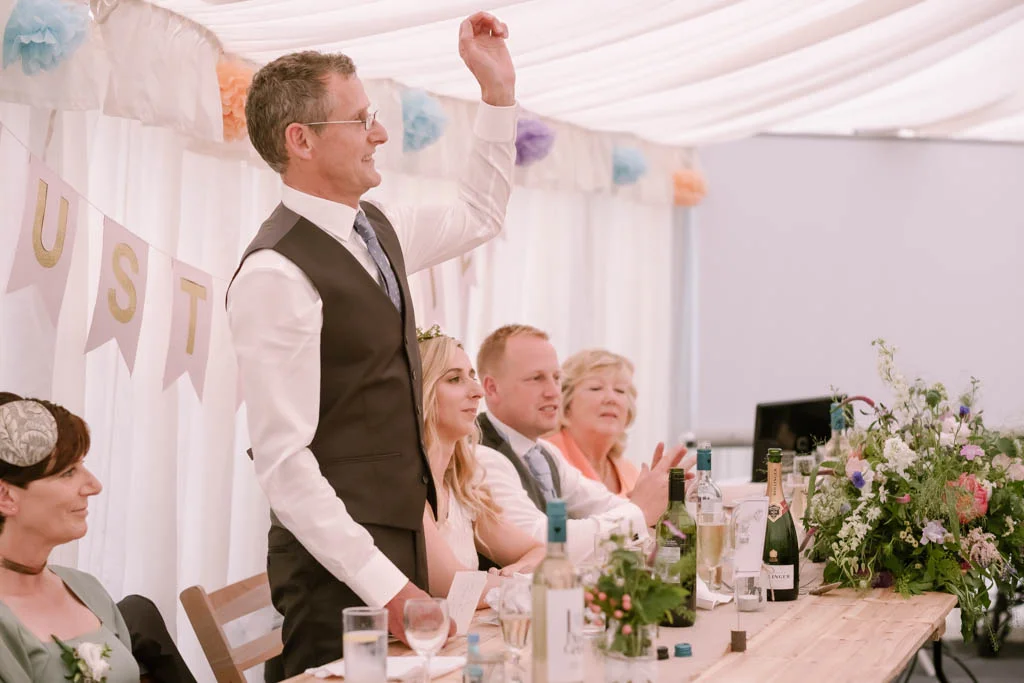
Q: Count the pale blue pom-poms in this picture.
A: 3